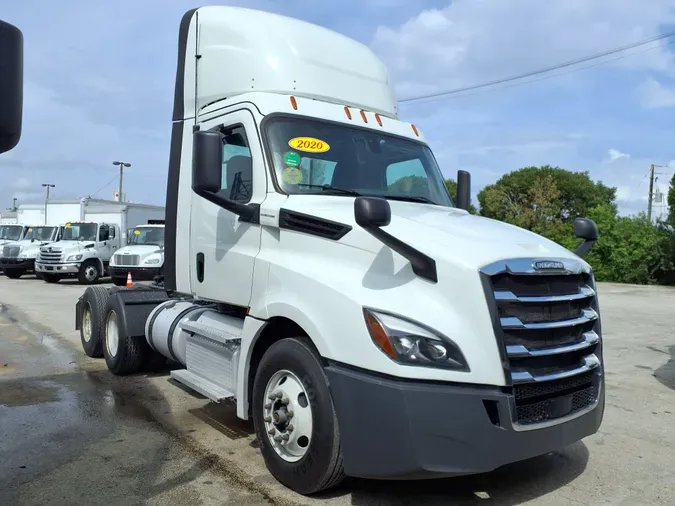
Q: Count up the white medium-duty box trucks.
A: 4